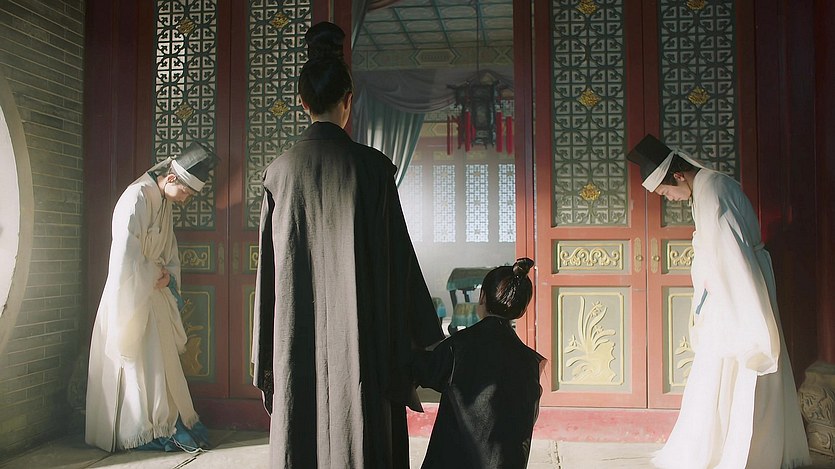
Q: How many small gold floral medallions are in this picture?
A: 9